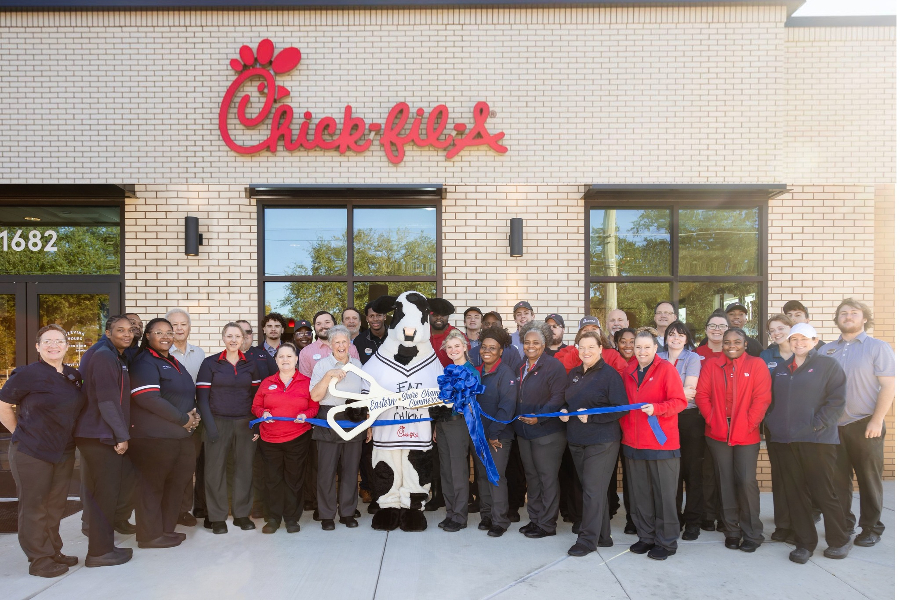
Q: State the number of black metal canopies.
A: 3